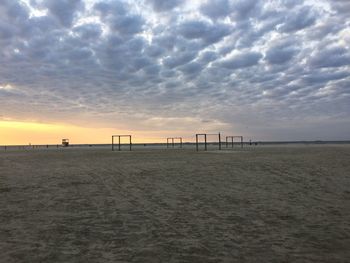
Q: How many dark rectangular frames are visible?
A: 4